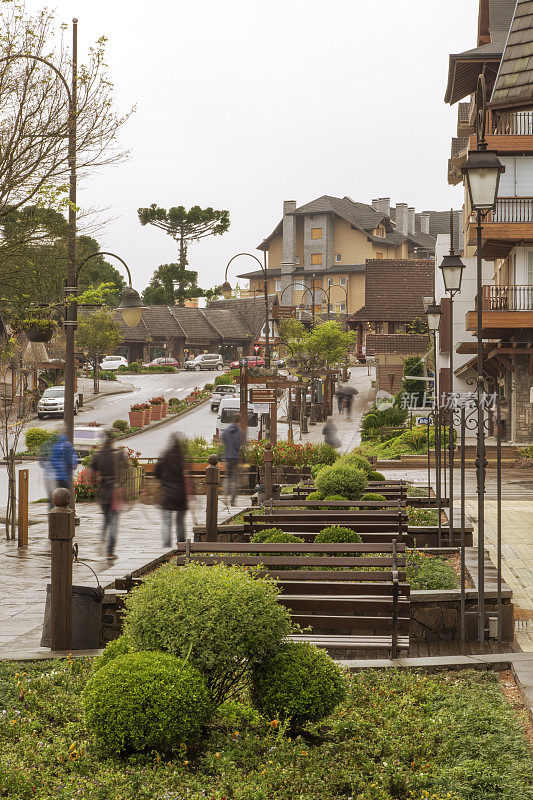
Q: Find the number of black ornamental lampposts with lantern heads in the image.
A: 3